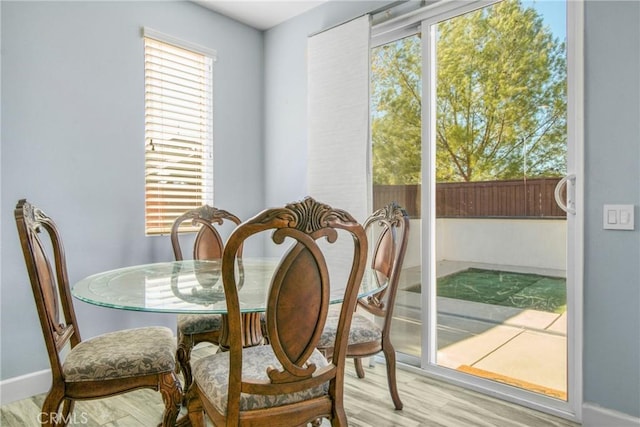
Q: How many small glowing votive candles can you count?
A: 0